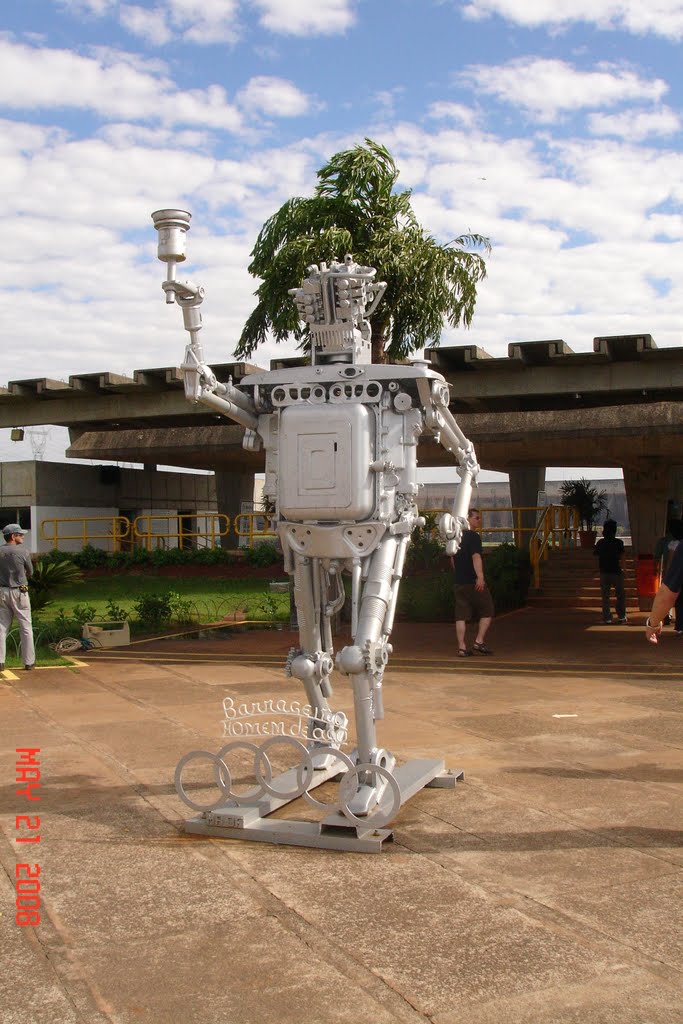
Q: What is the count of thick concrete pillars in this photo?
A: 3